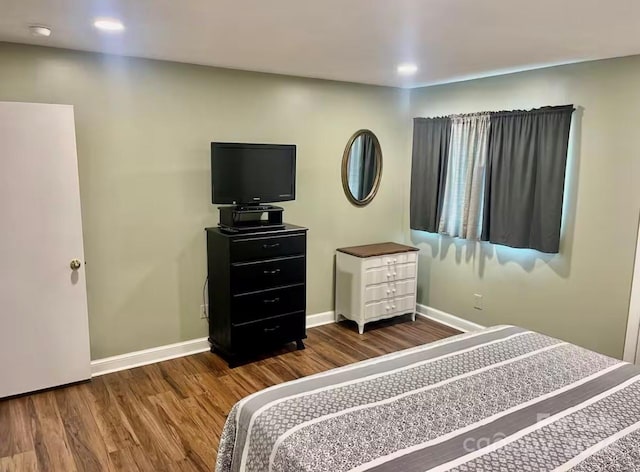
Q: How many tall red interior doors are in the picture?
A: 0